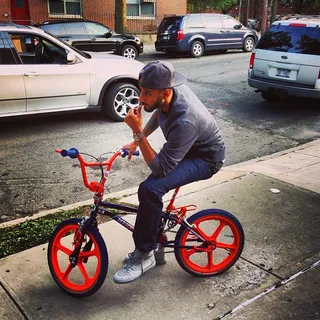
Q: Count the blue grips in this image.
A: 2